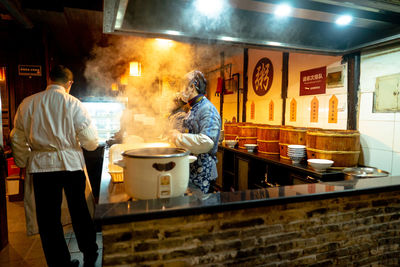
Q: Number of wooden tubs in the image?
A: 5